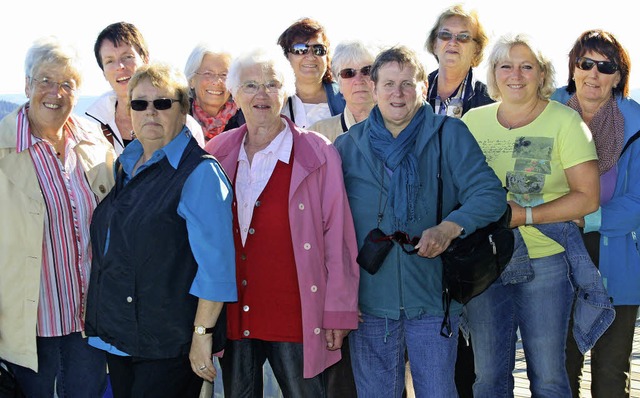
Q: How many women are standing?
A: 11